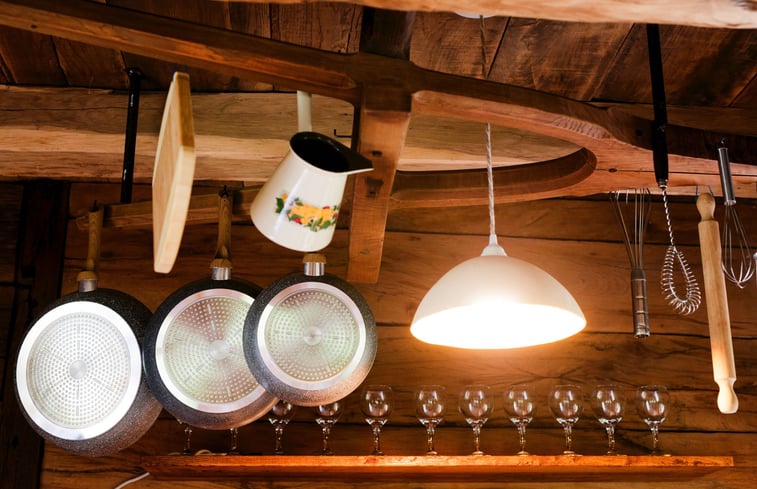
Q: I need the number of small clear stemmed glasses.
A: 11